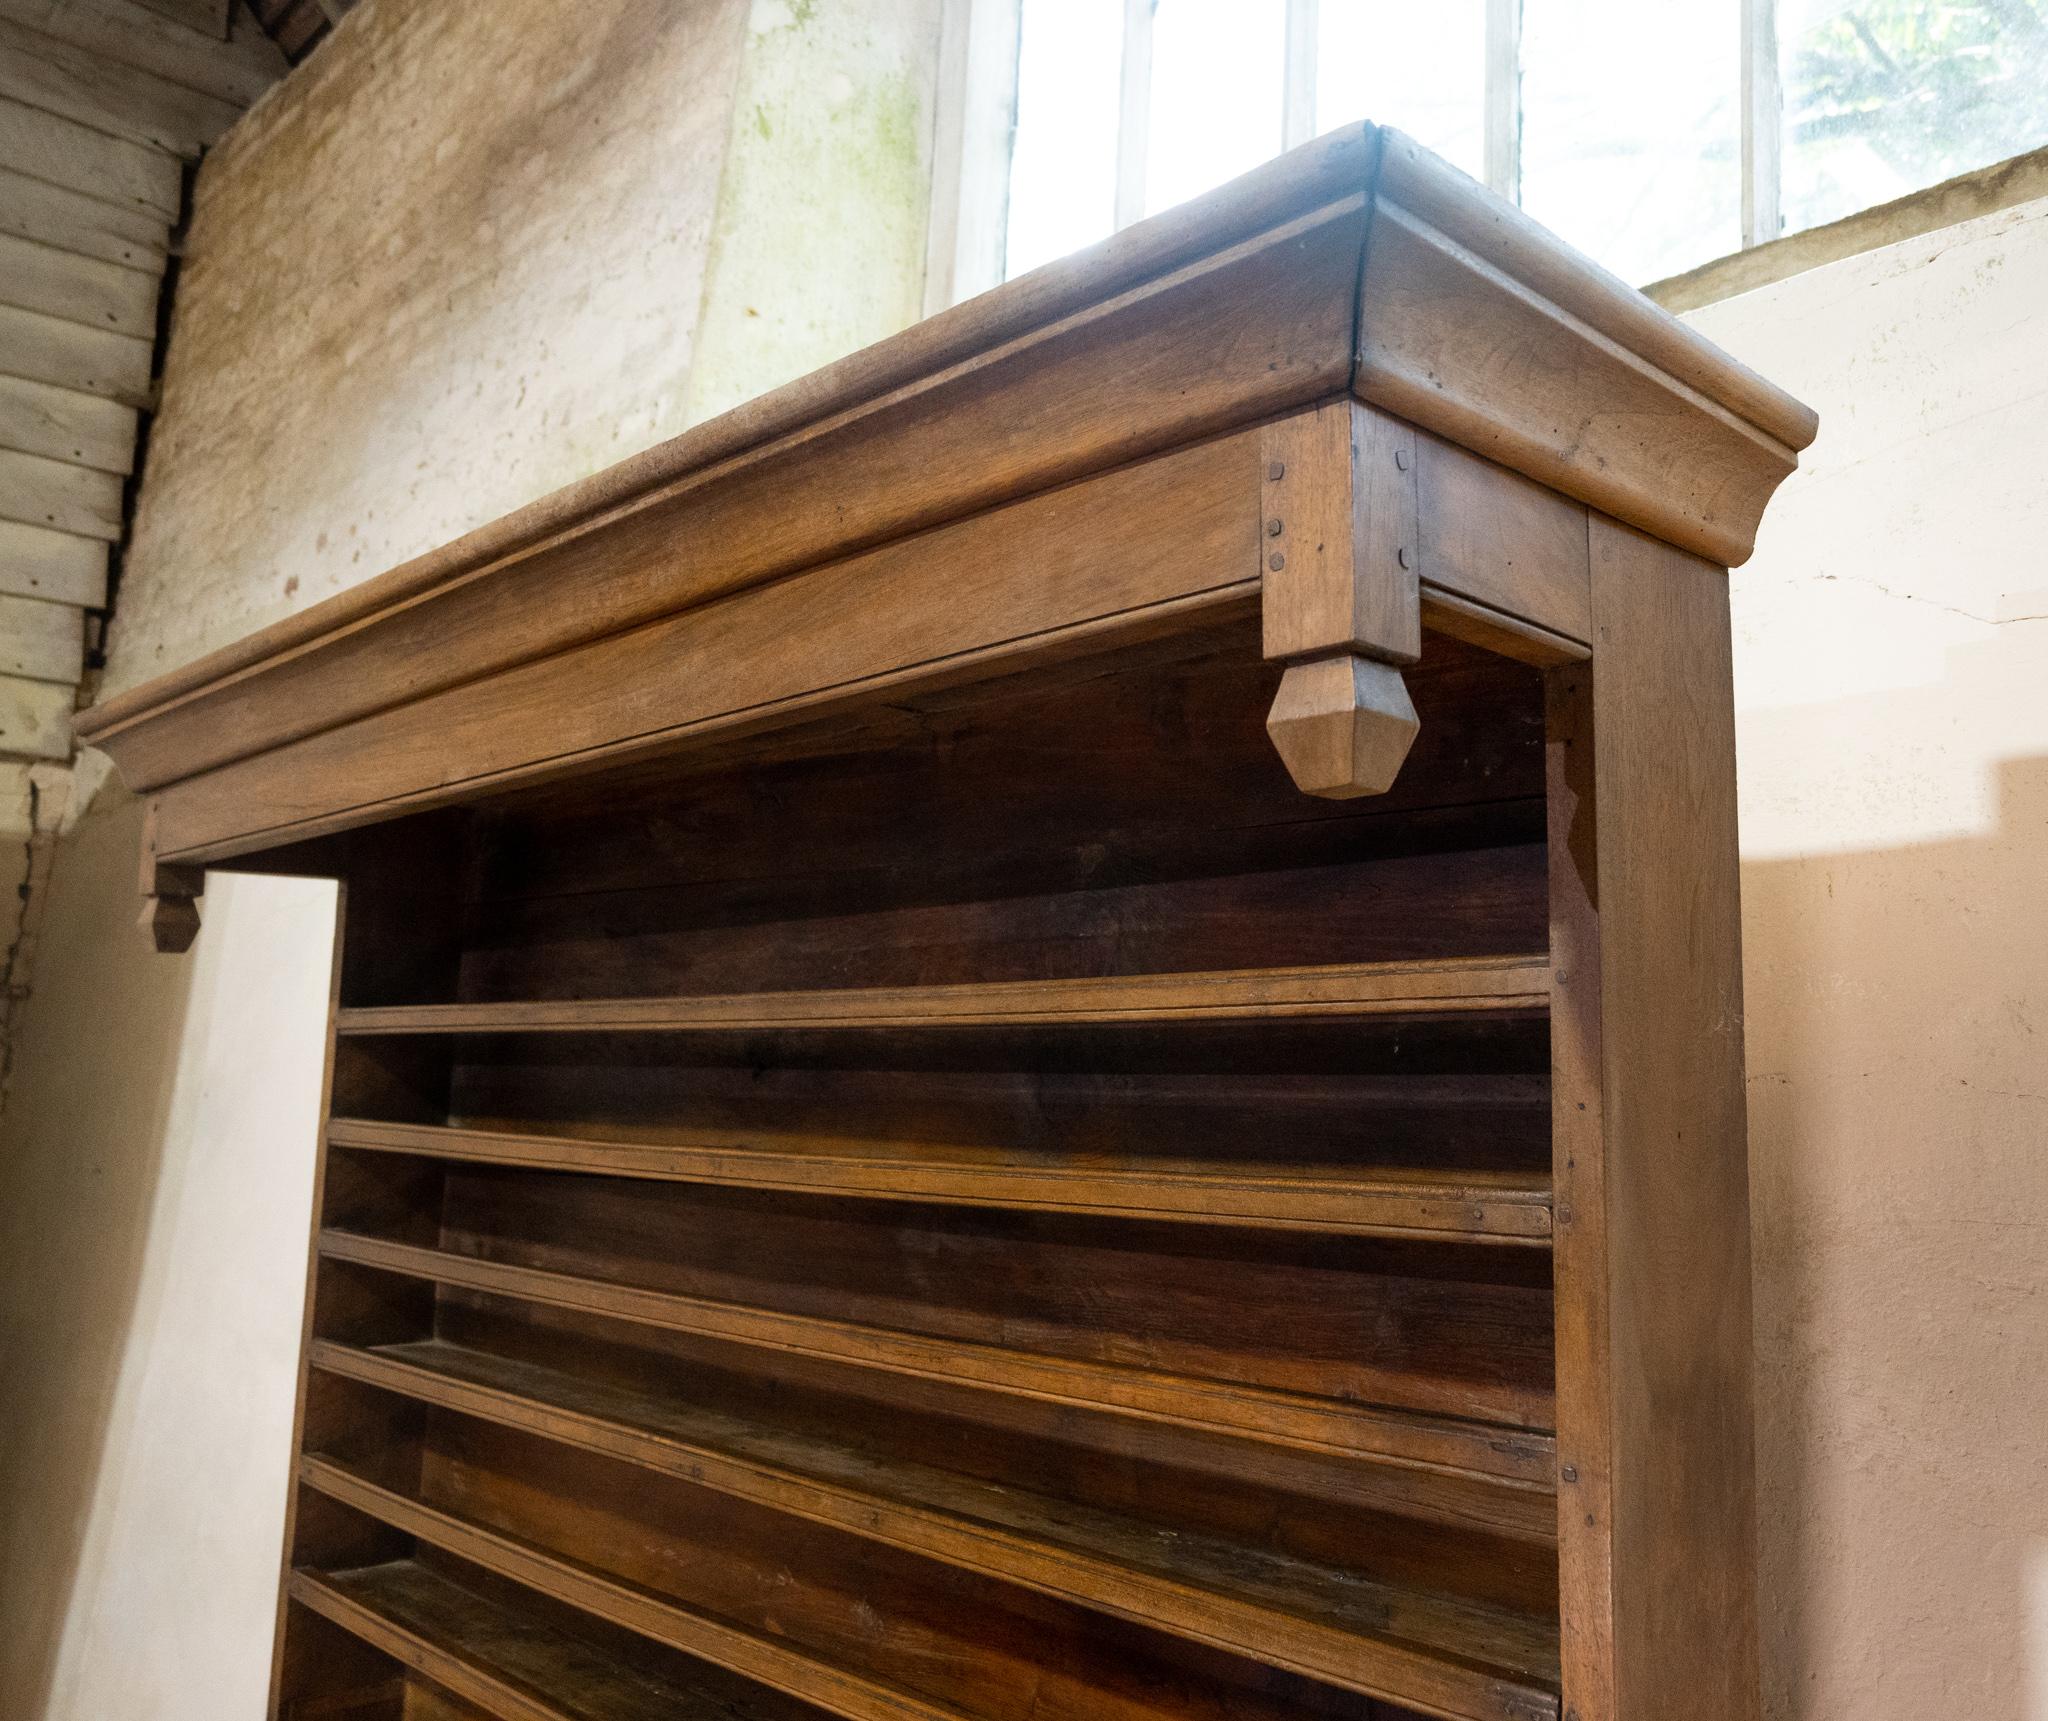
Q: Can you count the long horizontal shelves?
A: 6